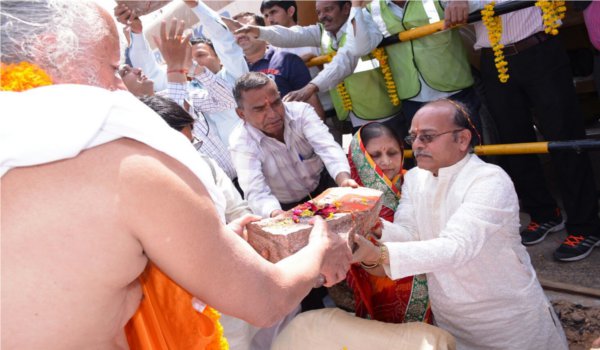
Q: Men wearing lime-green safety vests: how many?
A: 2